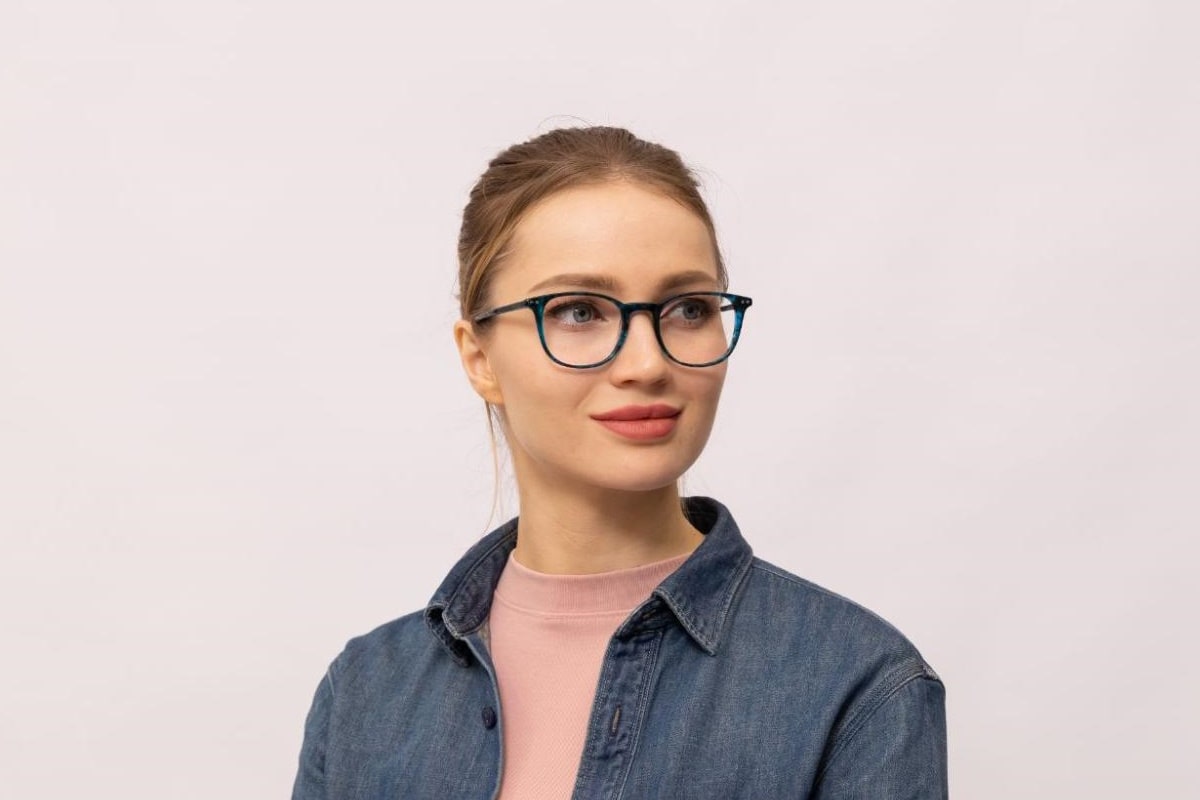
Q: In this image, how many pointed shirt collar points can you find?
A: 2